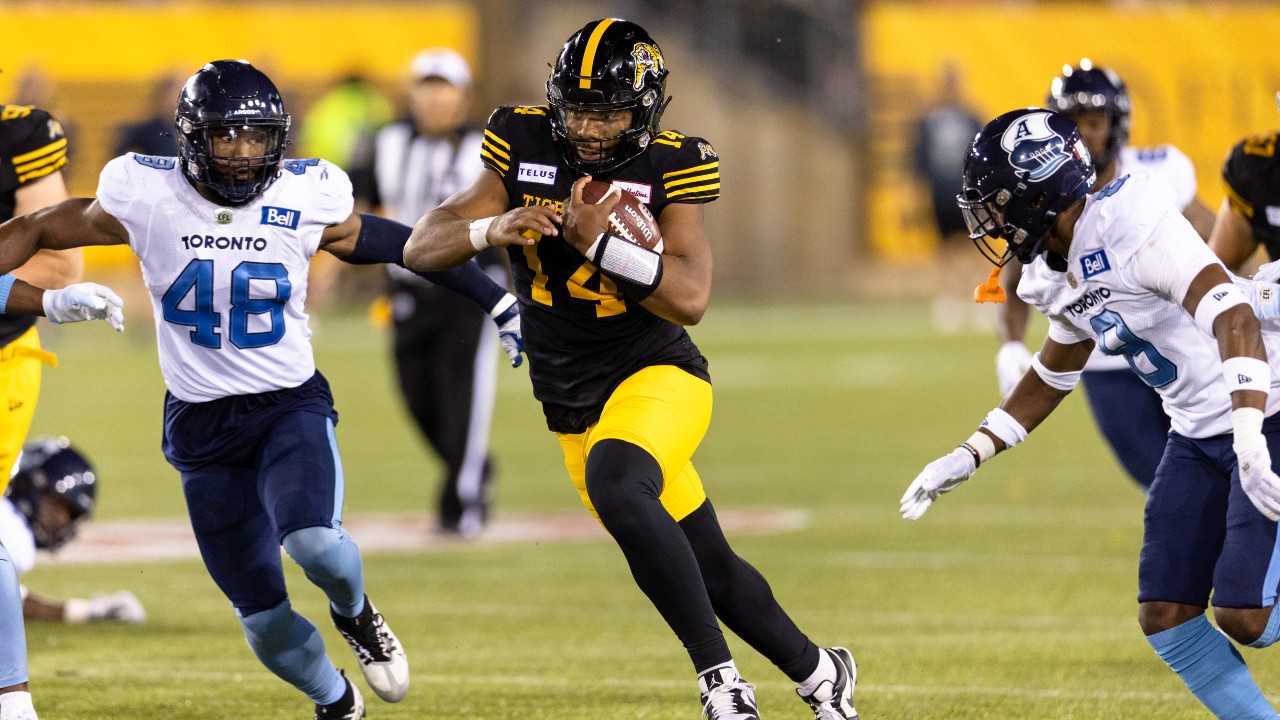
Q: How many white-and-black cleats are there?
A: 4